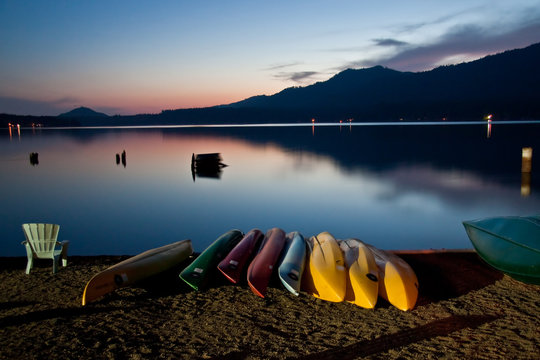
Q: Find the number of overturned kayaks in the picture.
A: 8